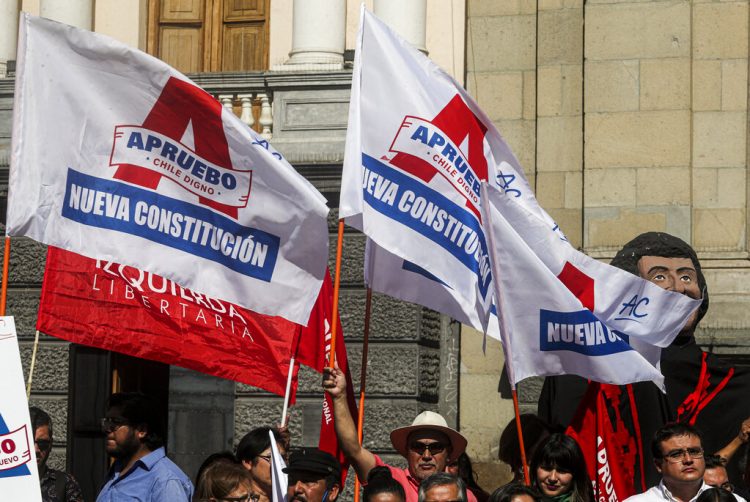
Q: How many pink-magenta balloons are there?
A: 0